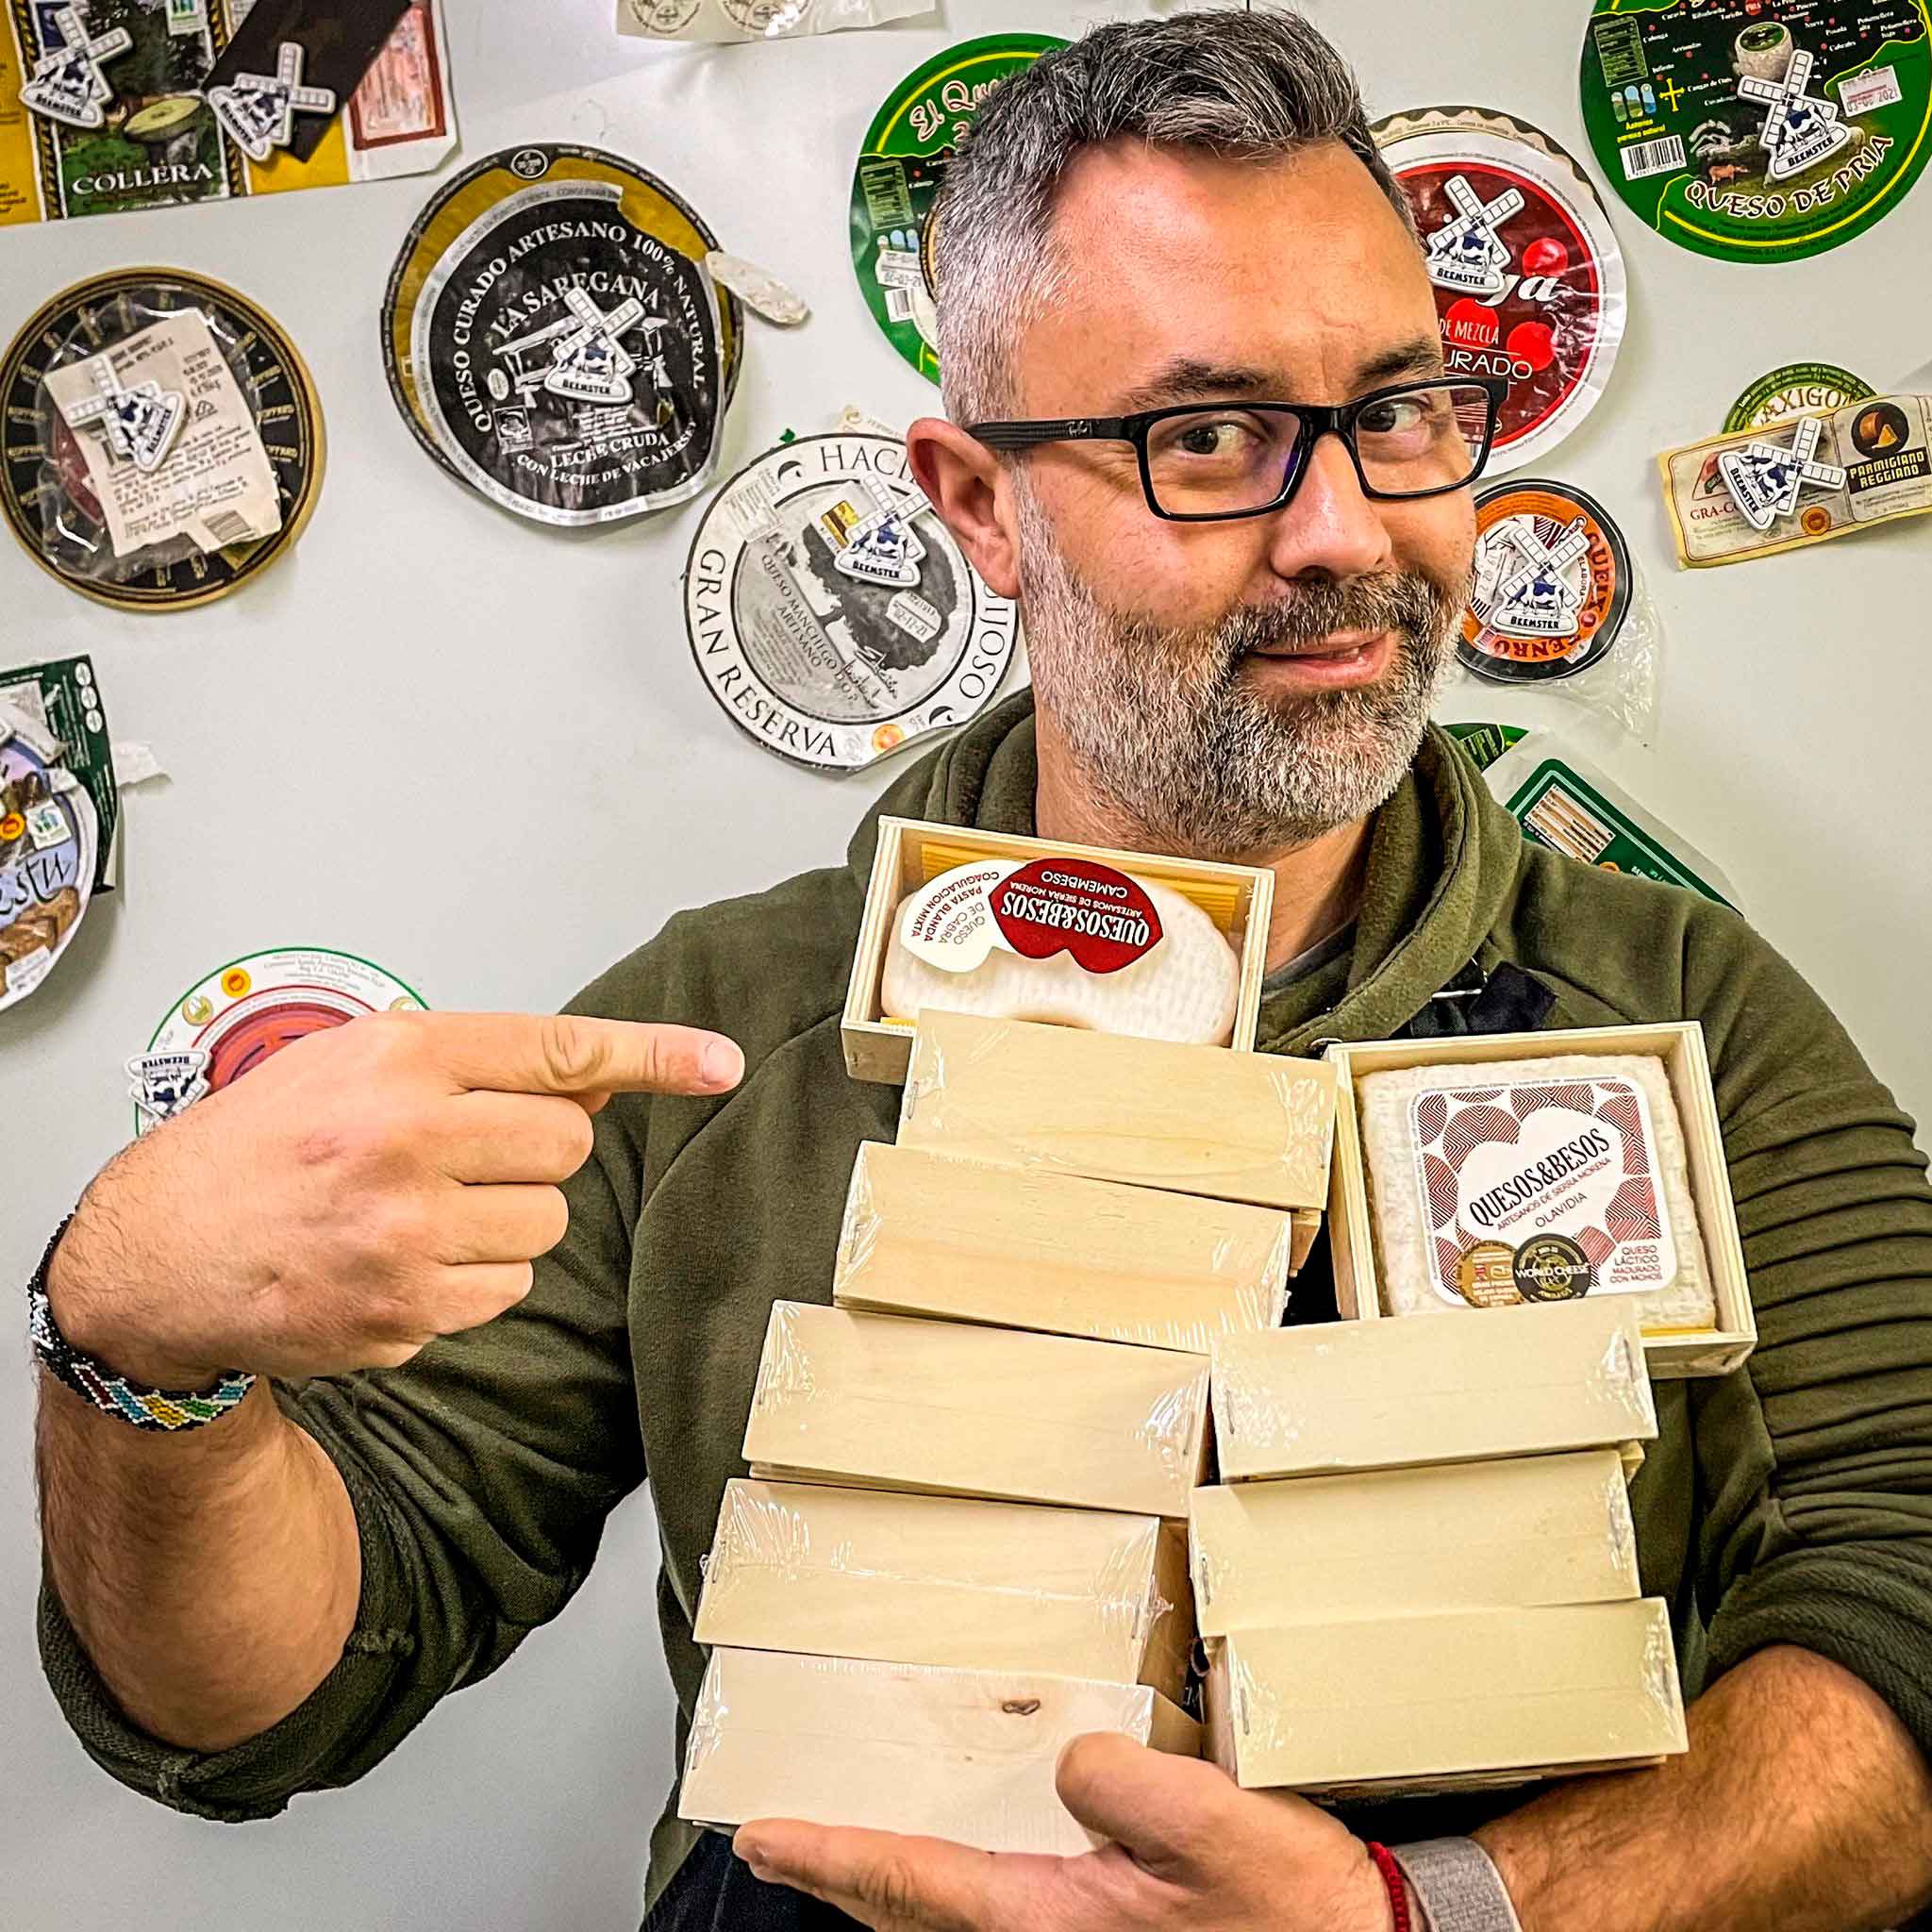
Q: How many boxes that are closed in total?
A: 8